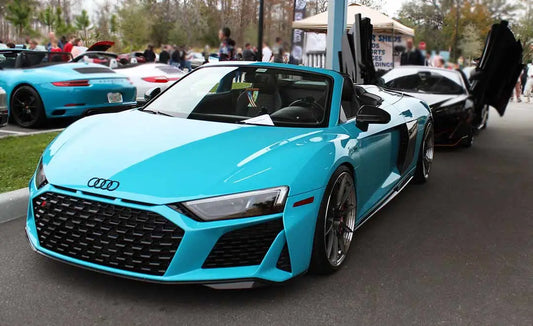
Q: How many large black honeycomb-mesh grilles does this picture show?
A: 1